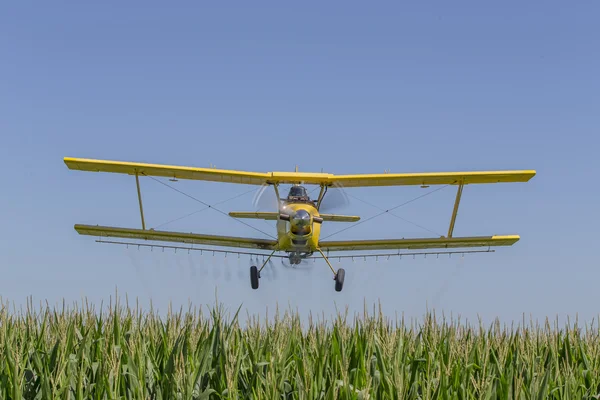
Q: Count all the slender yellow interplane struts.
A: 2